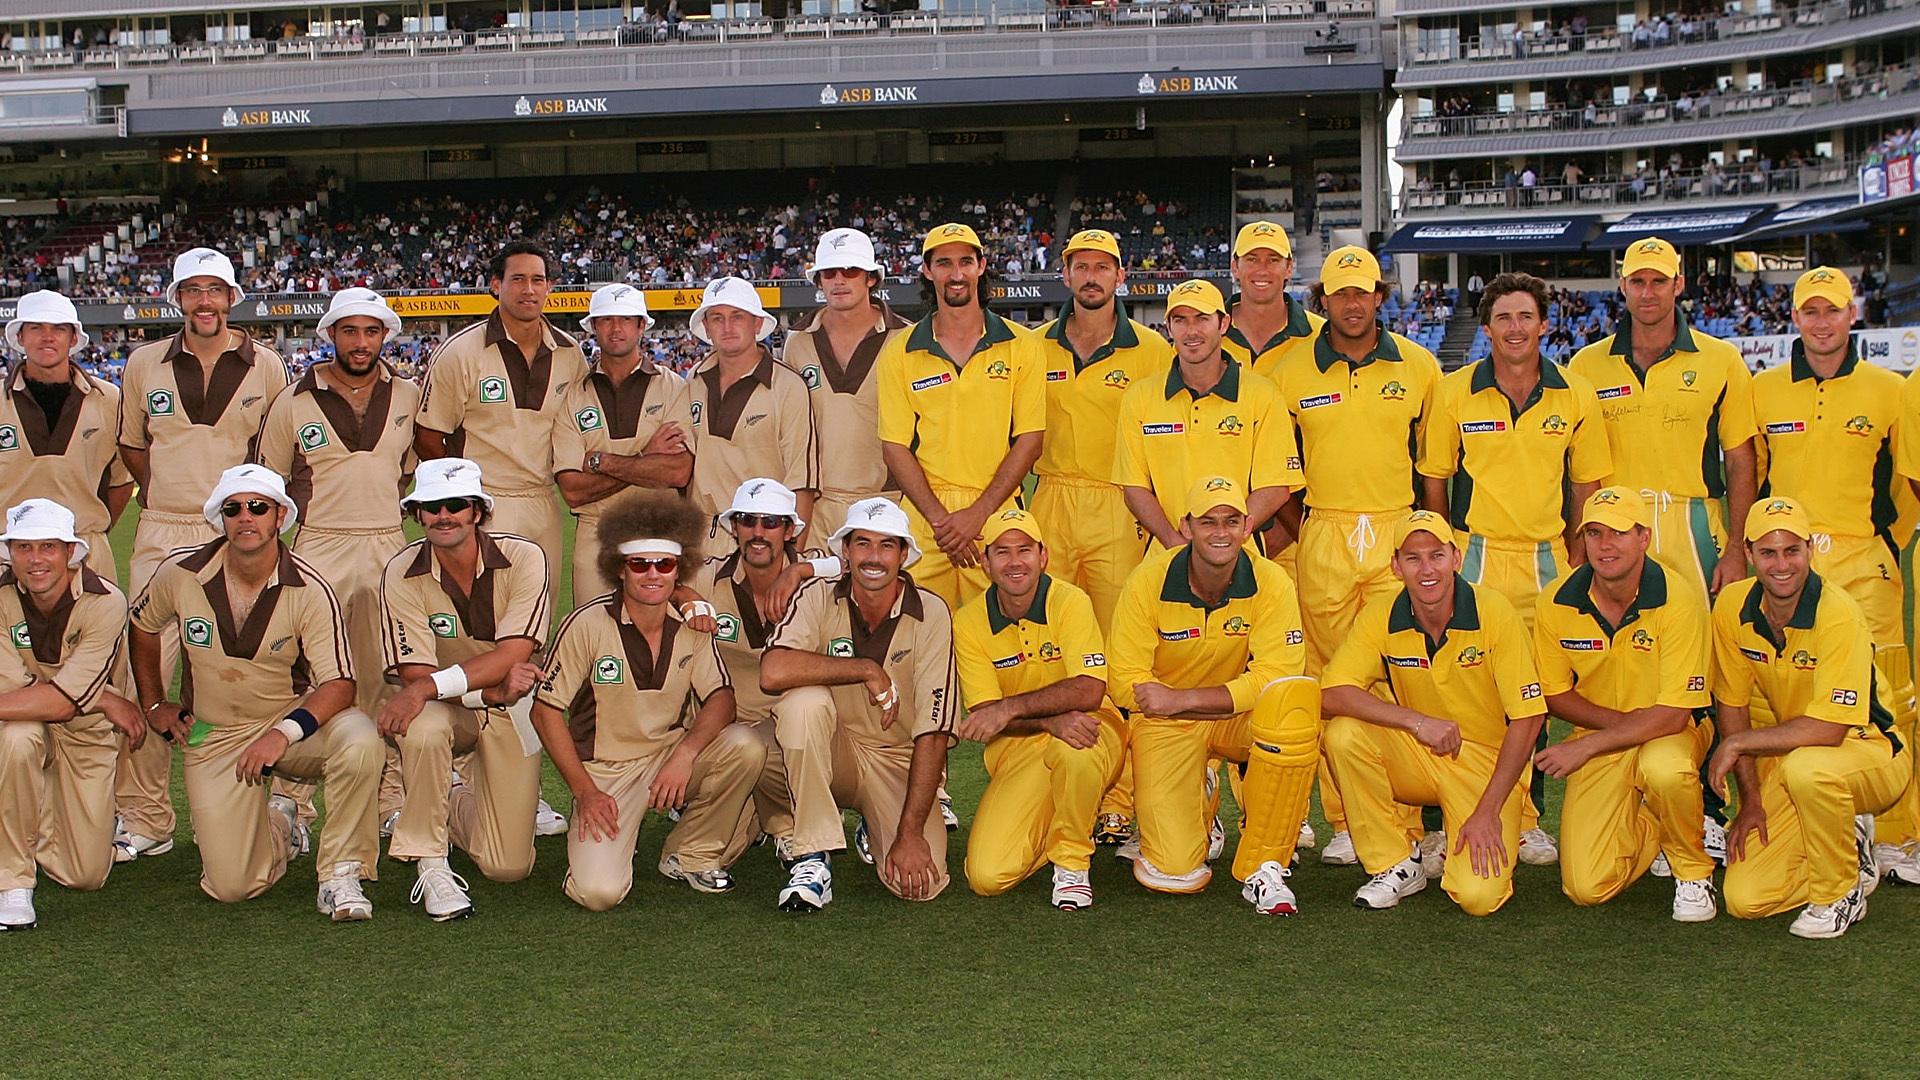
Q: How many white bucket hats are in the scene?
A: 11